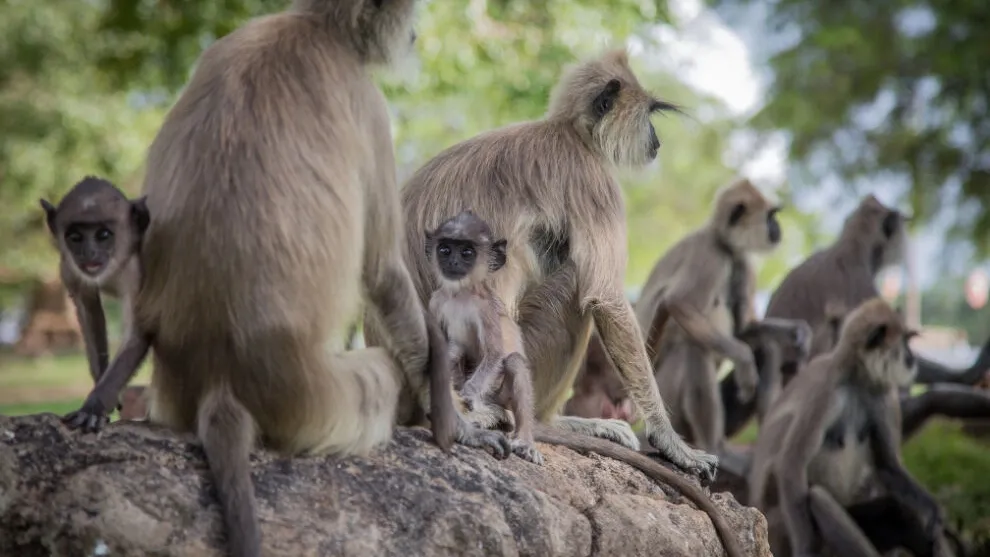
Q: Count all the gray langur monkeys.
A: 7